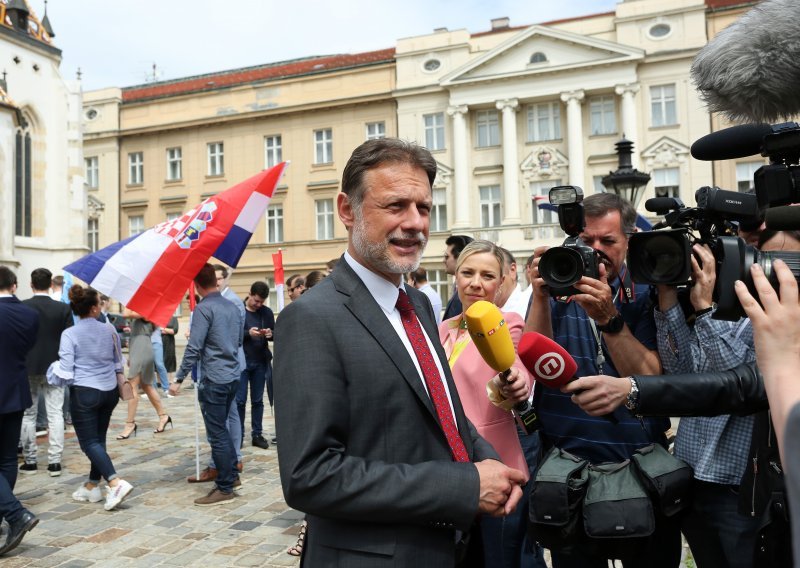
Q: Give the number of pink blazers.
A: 1